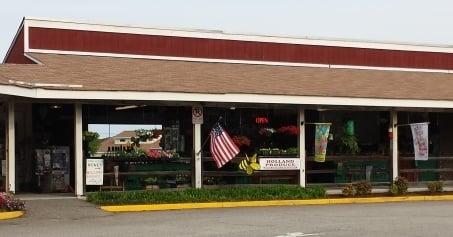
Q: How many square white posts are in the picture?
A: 5